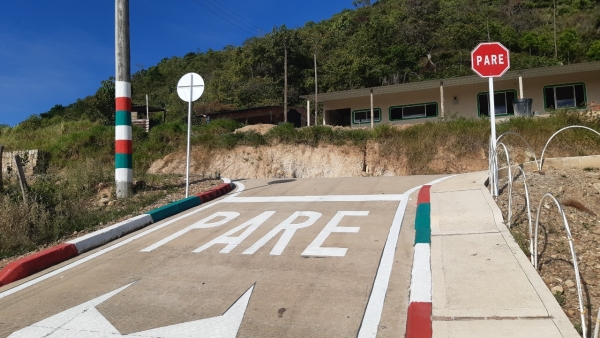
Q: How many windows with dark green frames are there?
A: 4